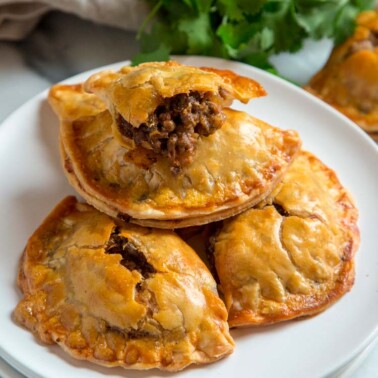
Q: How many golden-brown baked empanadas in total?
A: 5